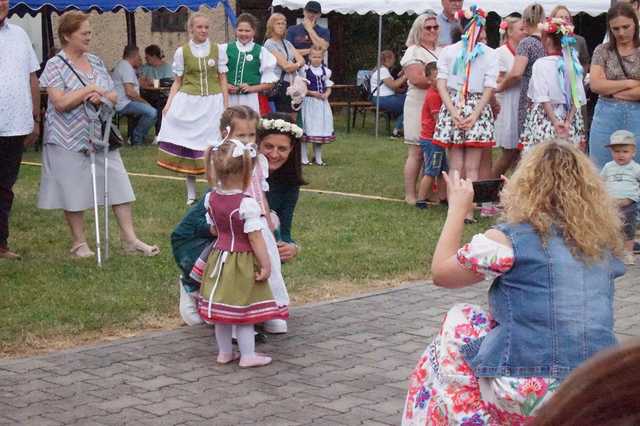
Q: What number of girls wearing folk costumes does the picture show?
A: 7